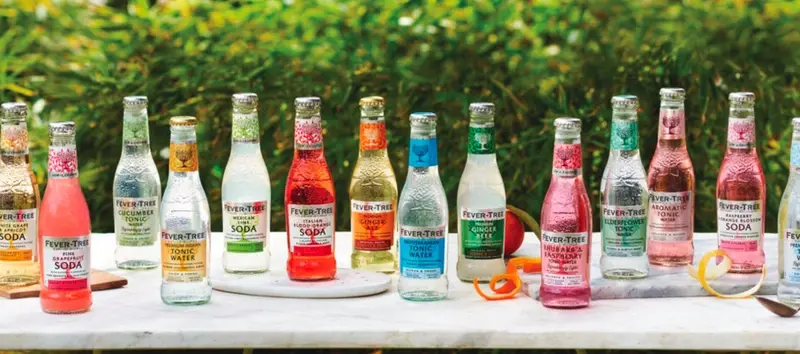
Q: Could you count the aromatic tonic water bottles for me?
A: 1